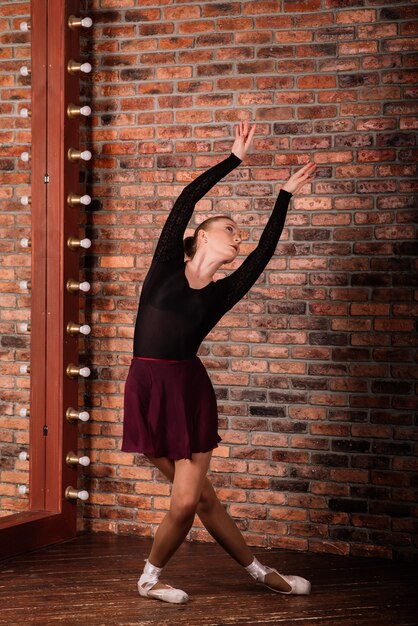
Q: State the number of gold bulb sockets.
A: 12